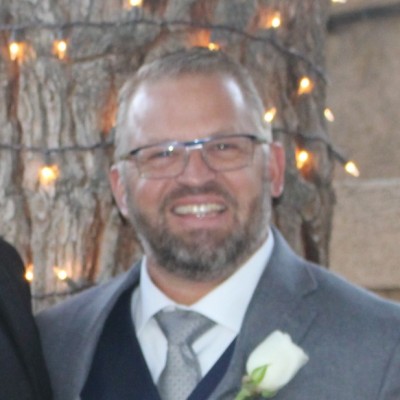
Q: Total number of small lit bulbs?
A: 14